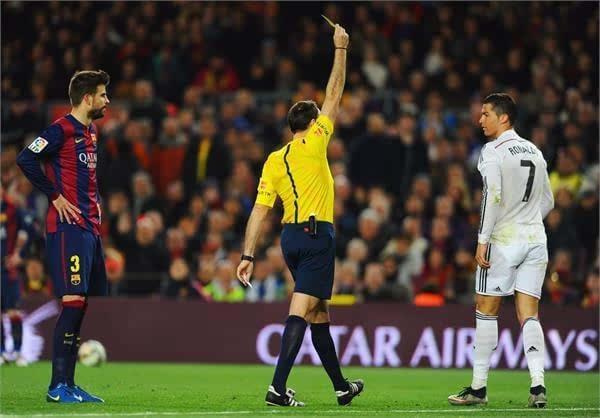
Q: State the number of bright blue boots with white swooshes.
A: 2